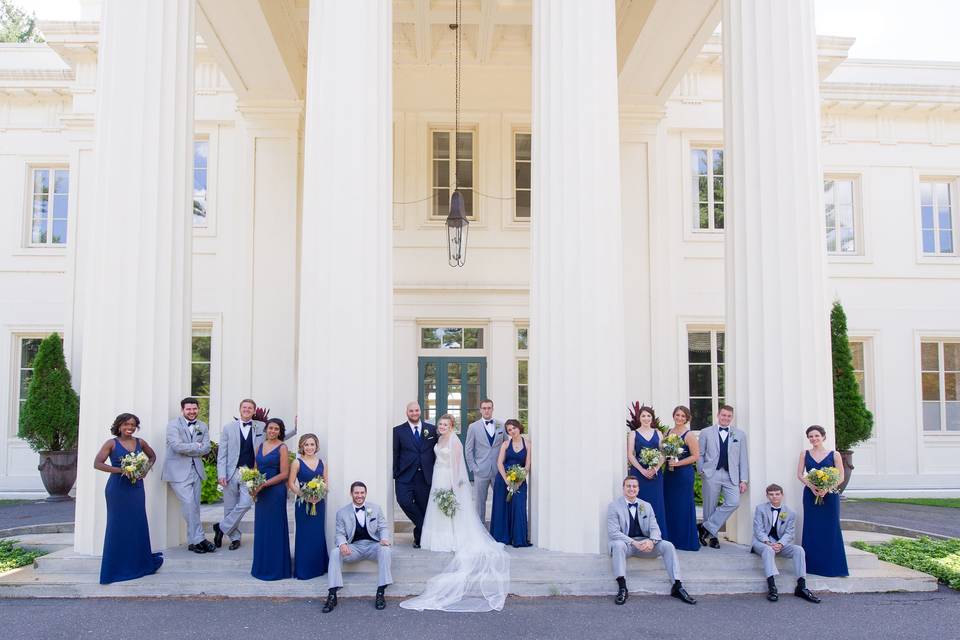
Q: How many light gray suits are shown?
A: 7